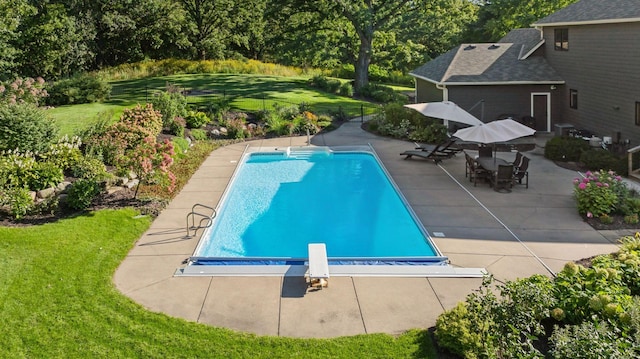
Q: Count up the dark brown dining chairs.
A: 6